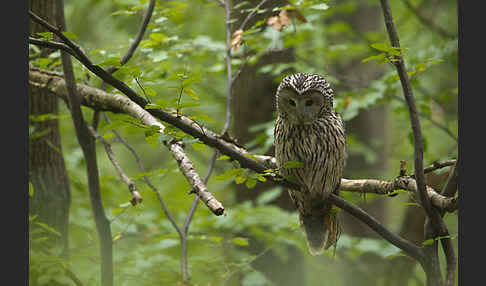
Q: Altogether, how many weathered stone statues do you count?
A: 0